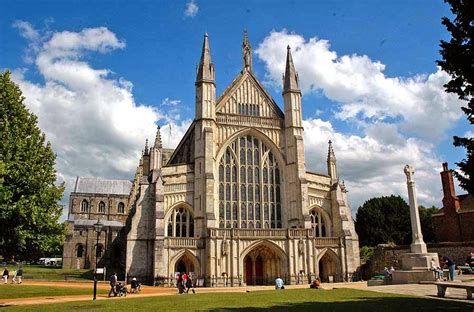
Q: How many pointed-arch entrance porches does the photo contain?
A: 3